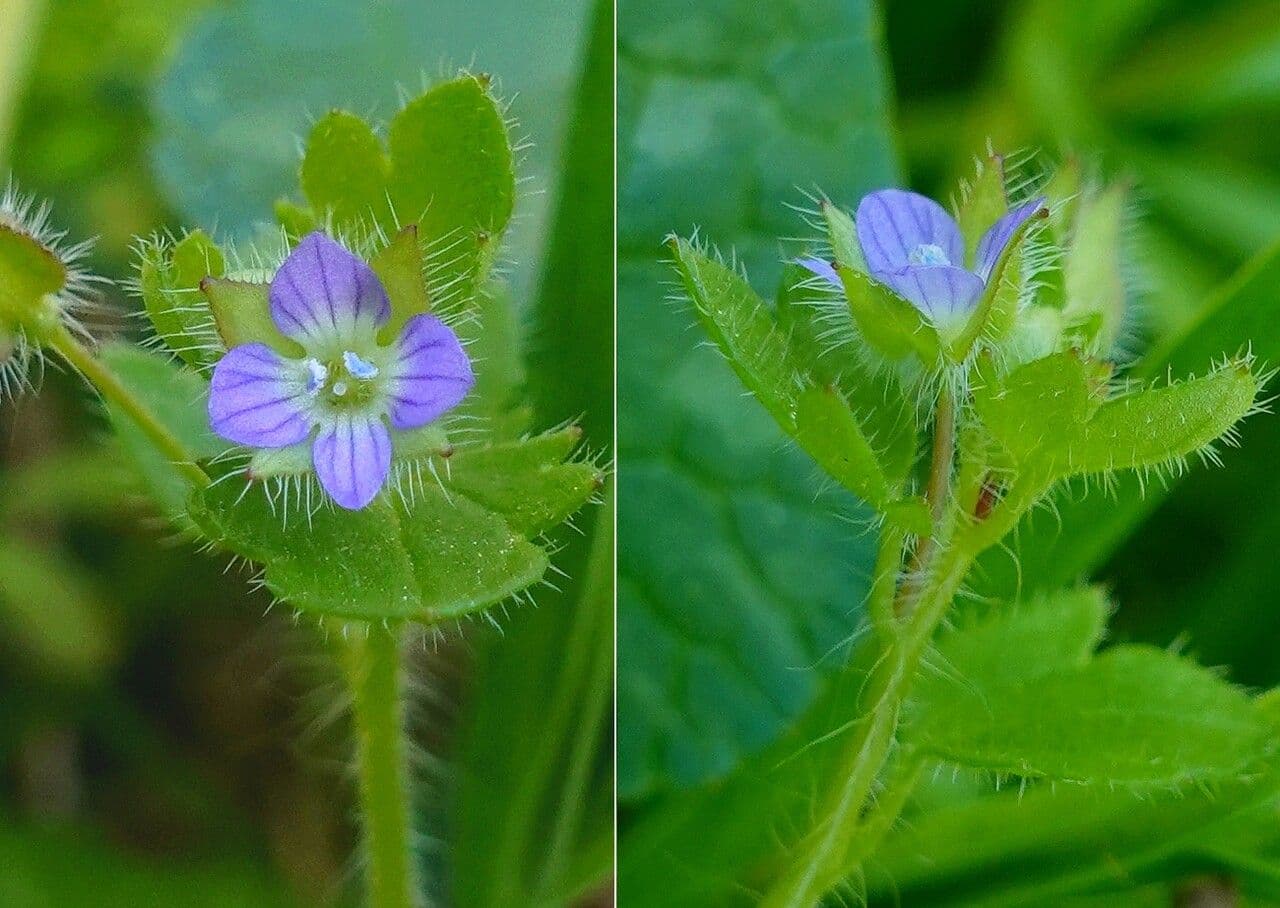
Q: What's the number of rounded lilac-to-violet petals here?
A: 8